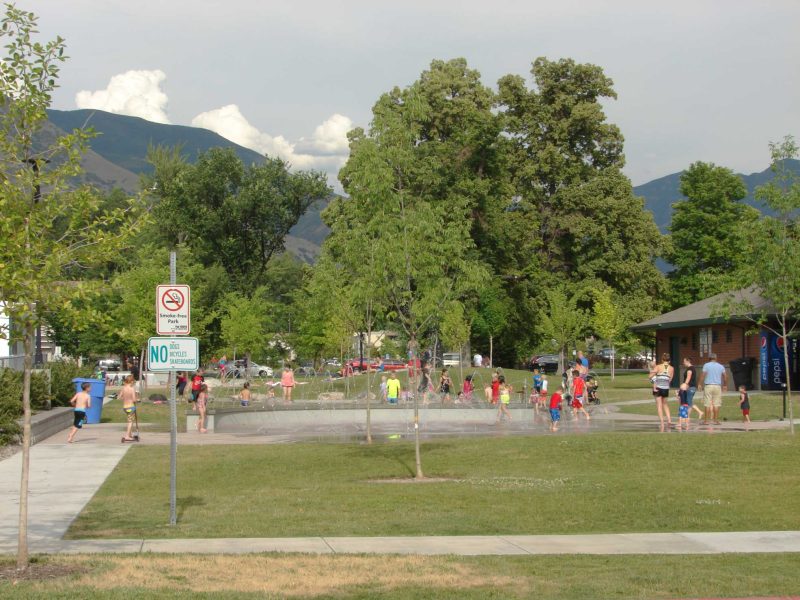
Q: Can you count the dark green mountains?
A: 2